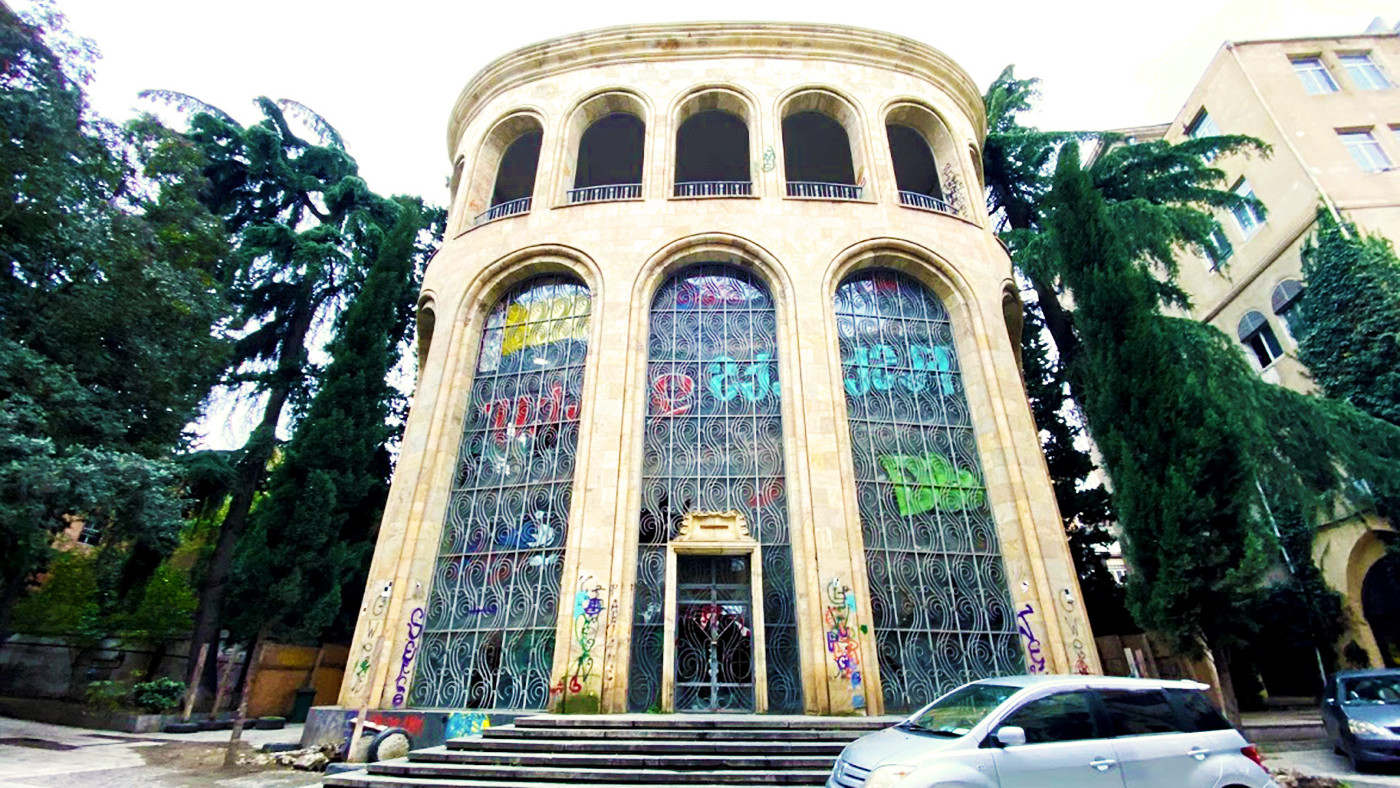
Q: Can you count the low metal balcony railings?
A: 5